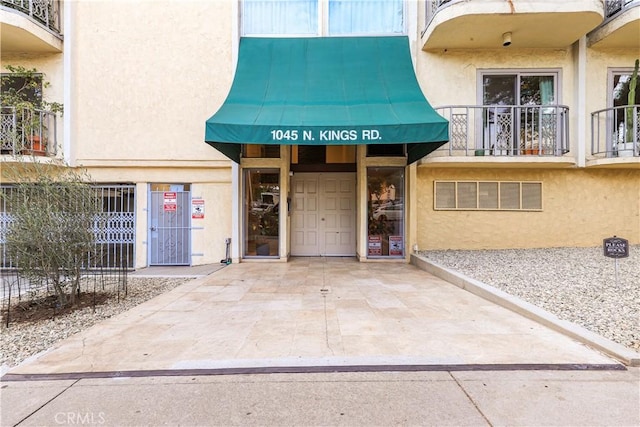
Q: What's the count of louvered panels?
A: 5